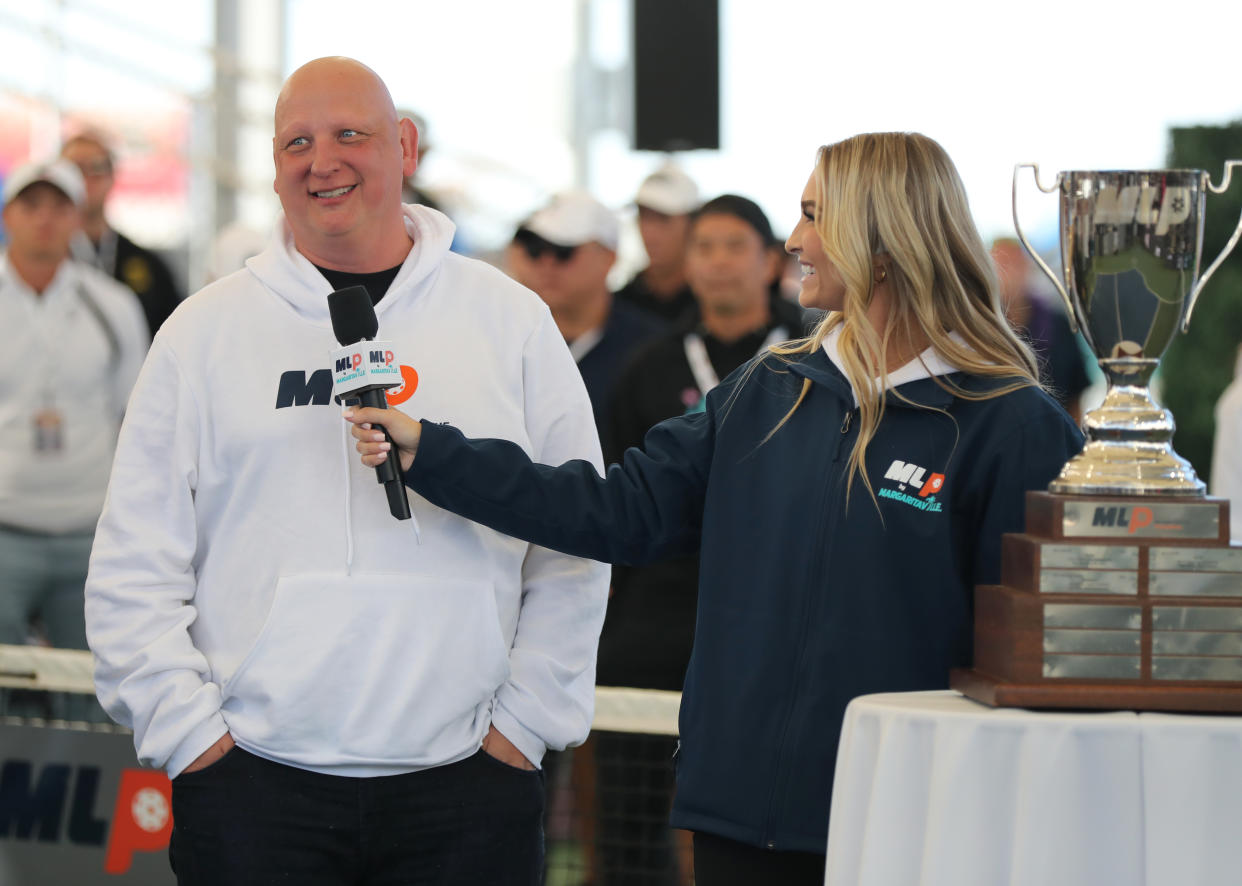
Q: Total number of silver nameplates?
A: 11